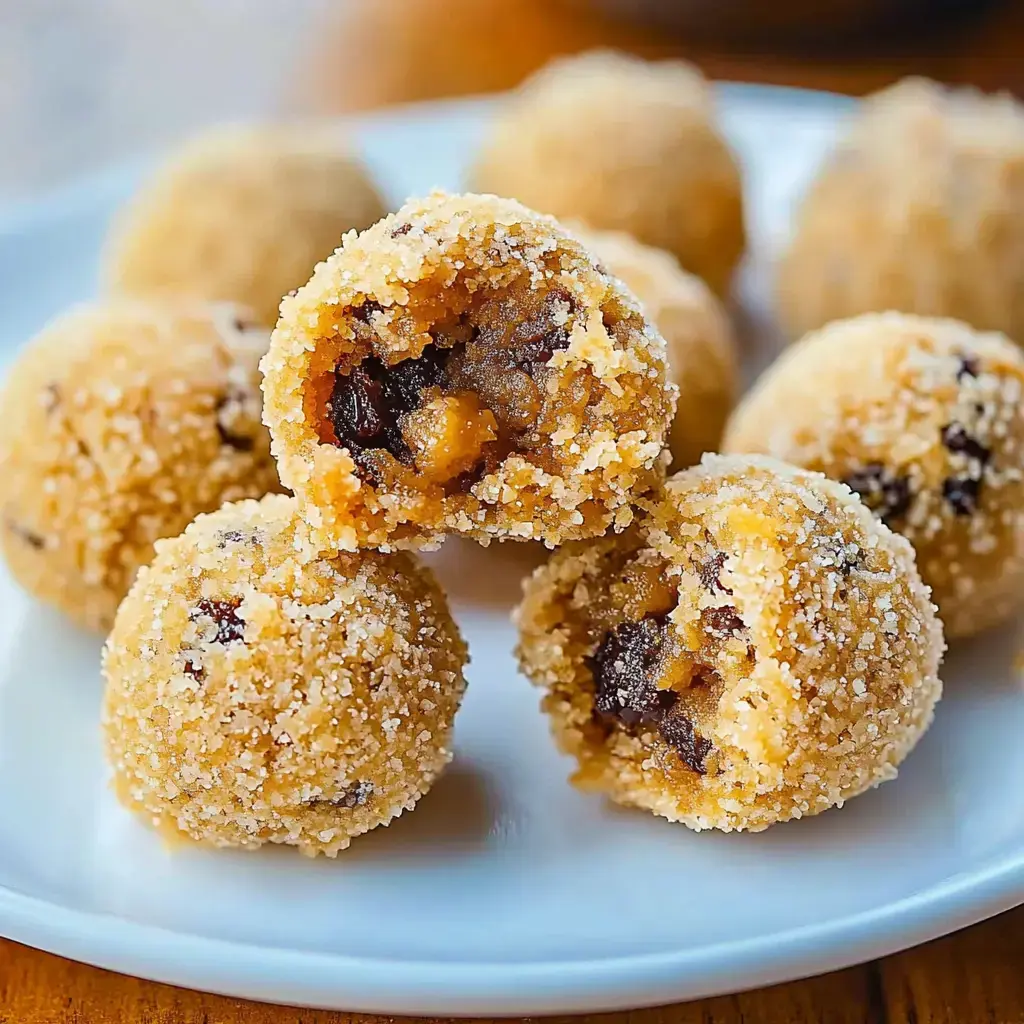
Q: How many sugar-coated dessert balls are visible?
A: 9